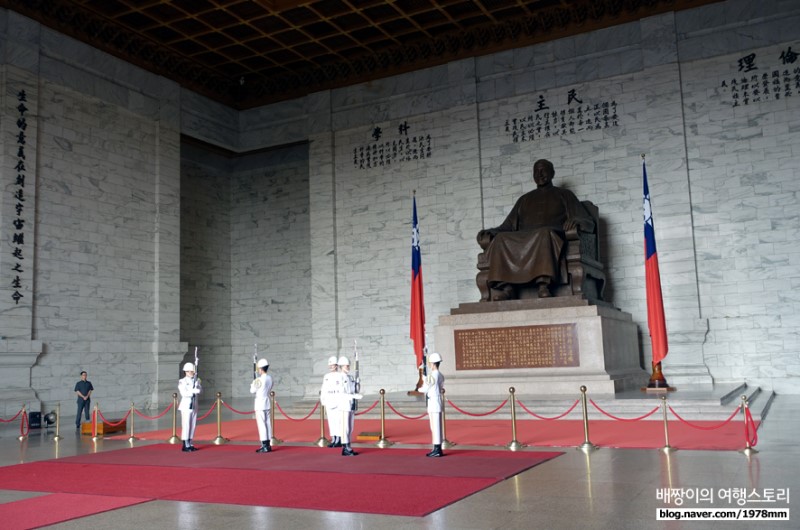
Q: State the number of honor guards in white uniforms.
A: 5